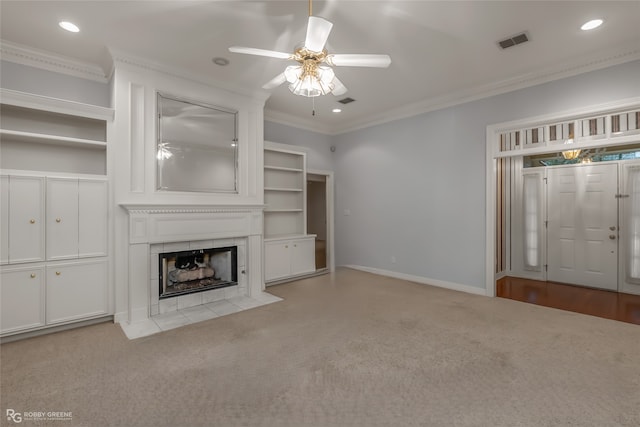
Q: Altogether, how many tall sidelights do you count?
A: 2